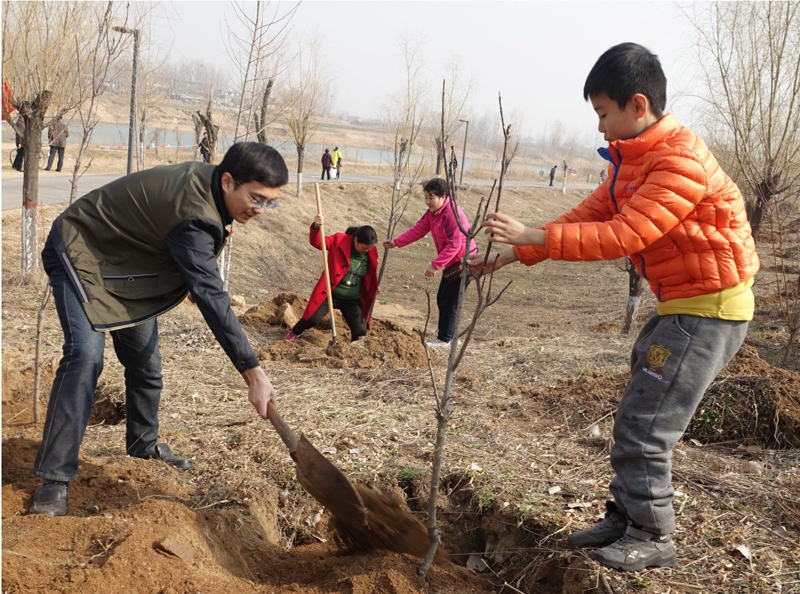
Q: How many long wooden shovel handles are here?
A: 2